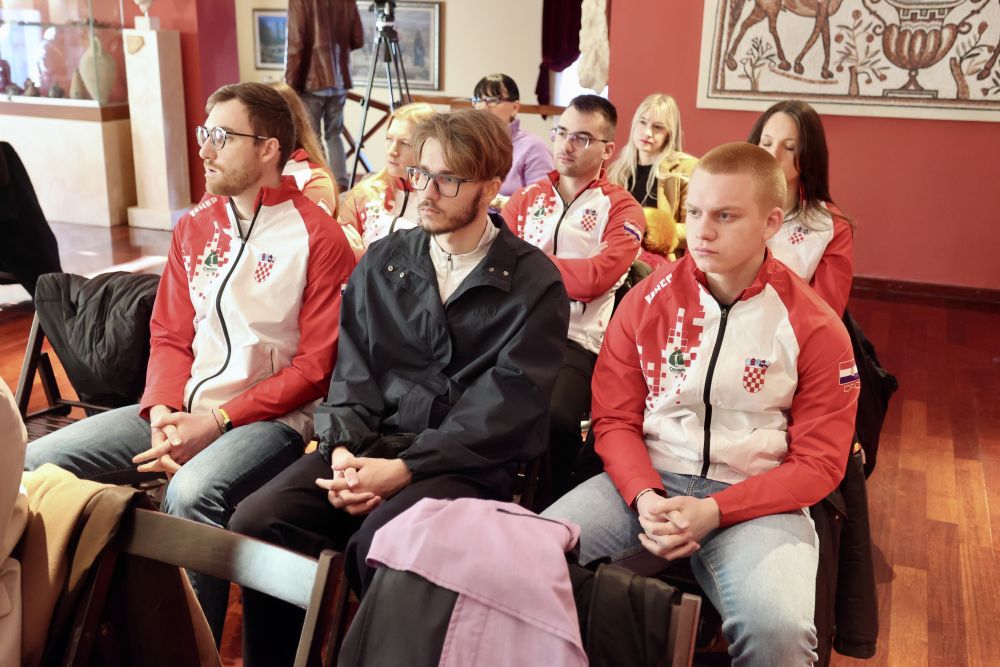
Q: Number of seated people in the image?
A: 9